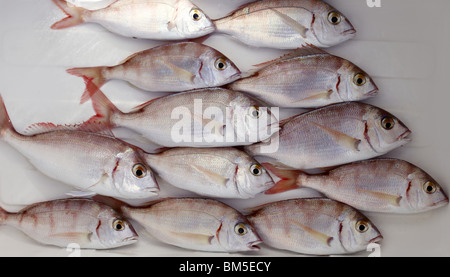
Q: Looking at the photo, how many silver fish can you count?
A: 12